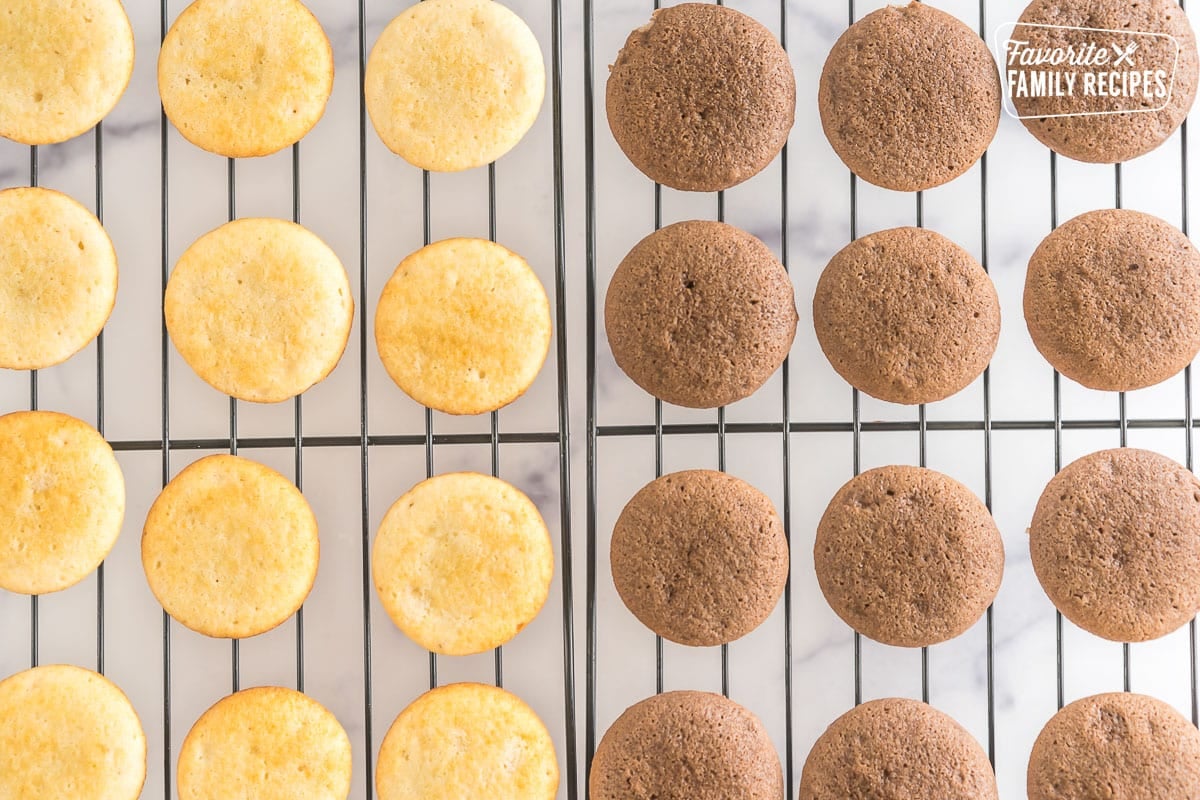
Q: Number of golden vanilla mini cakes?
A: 12